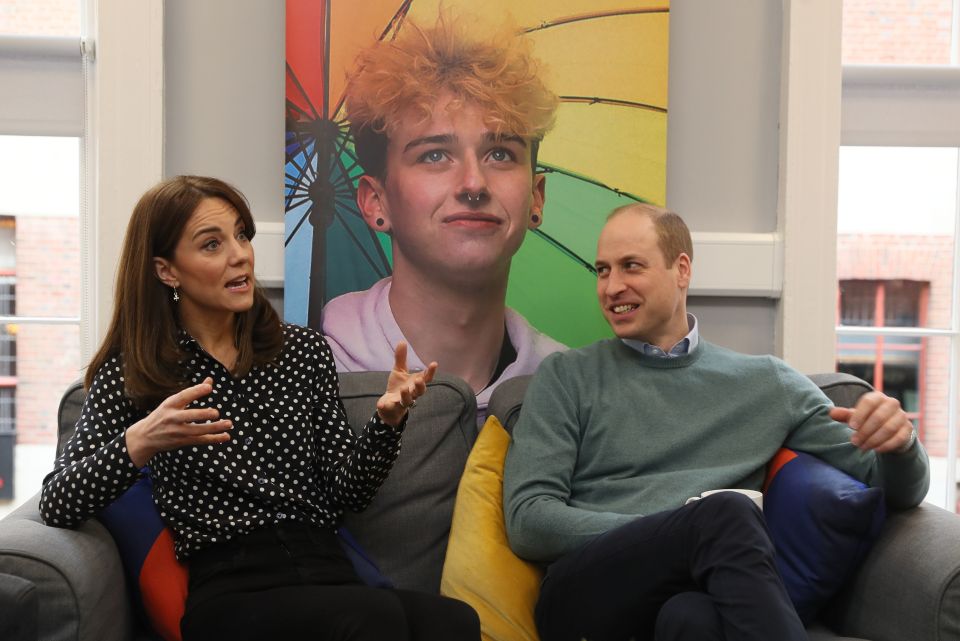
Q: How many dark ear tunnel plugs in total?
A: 2